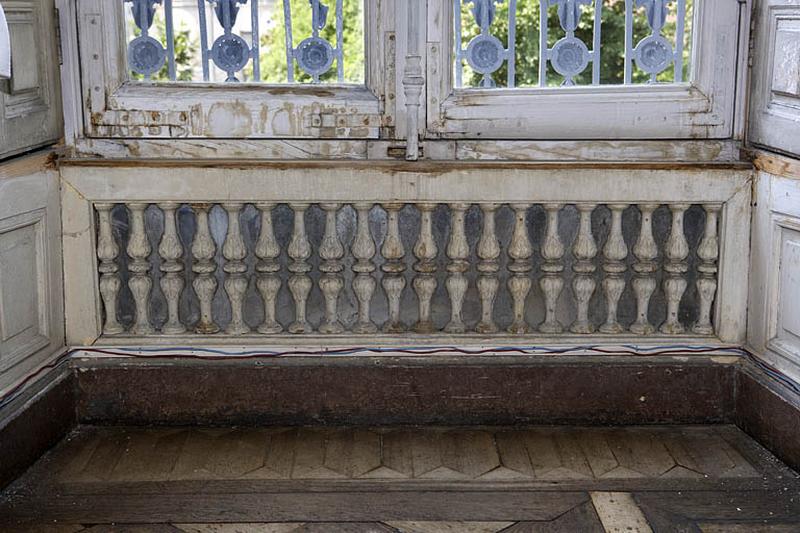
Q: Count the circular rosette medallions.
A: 6